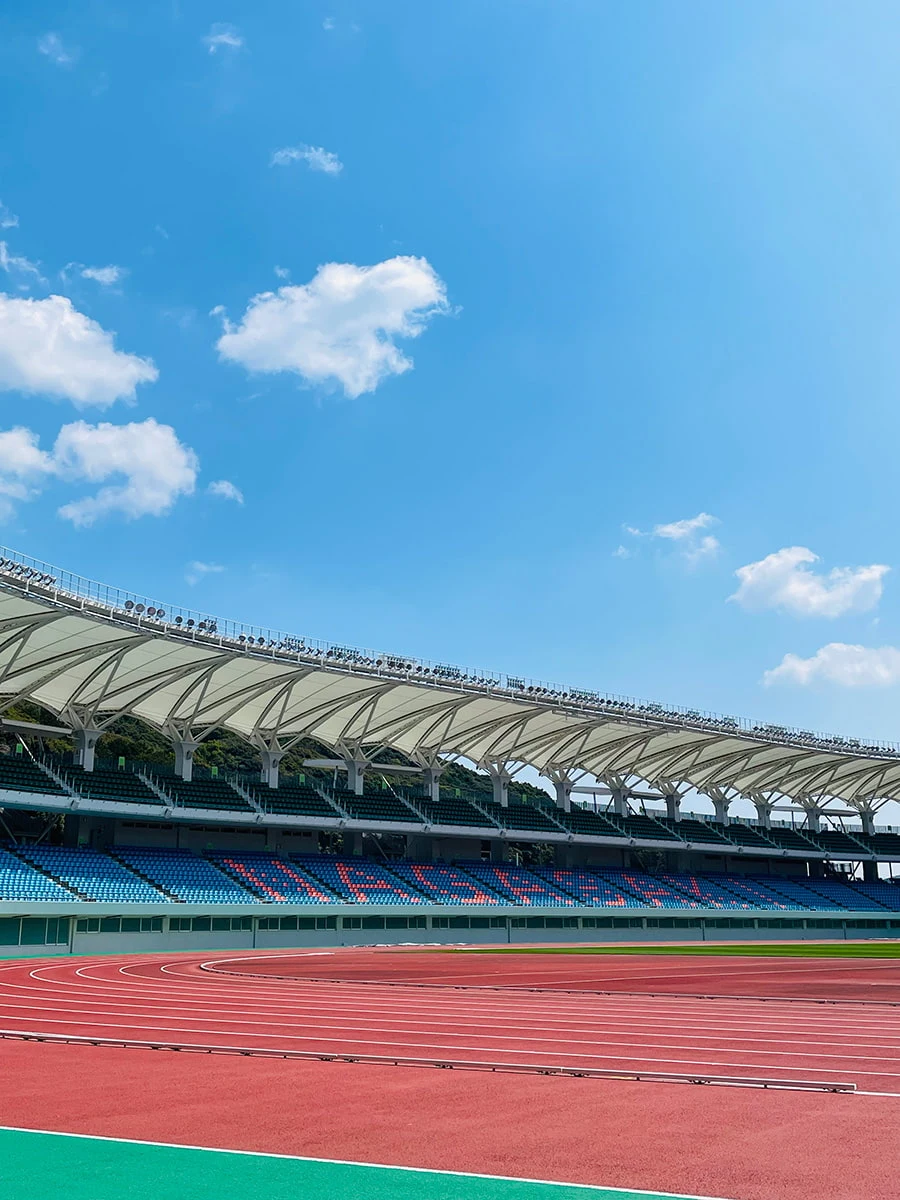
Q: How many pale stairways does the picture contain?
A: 13